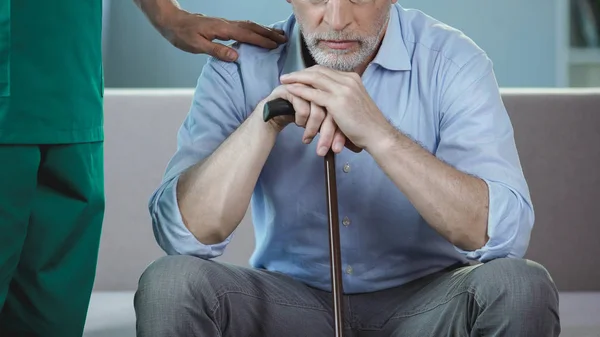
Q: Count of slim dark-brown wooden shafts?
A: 1